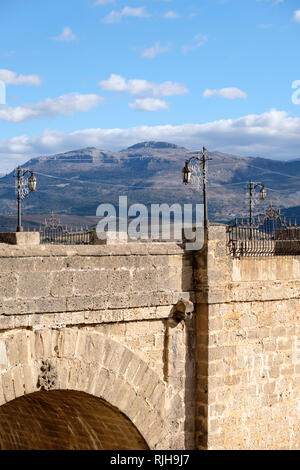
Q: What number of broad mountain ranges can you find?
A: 1